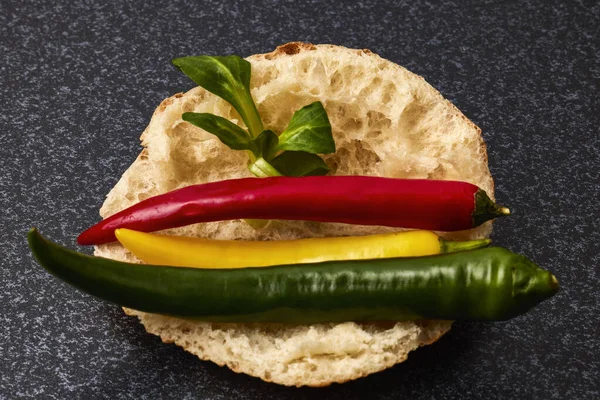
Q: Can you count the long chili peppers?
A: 3